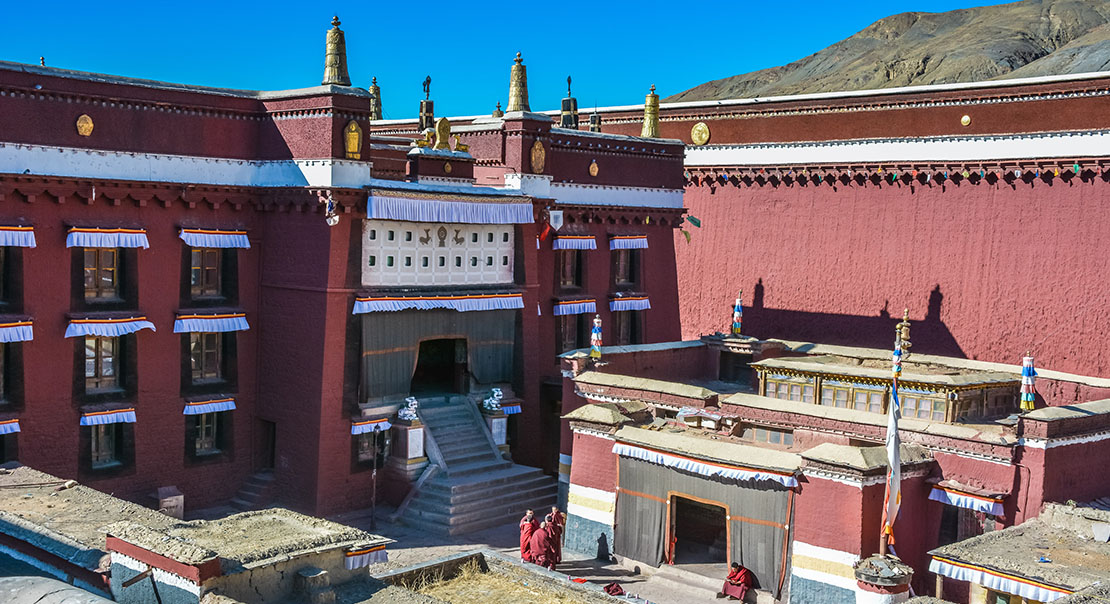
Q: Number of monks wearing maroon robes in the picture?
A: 6